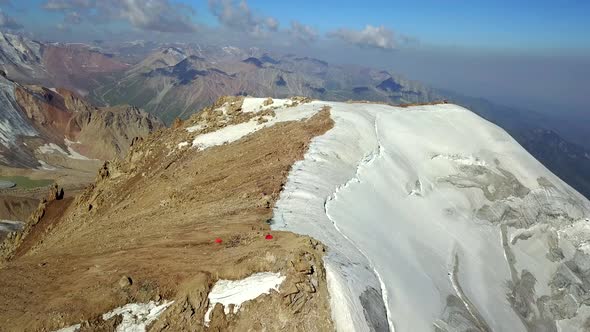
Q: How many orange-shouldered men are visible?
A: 0